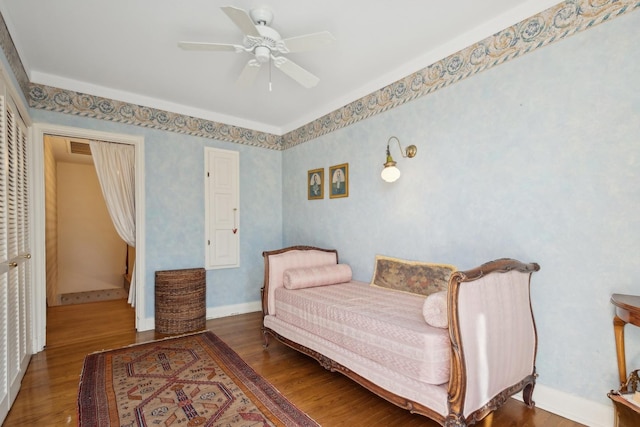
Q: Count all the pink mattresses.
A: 1